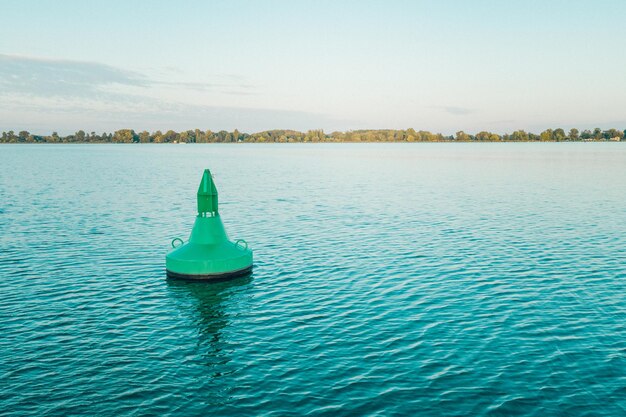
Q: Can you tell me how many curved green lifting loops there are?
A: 2